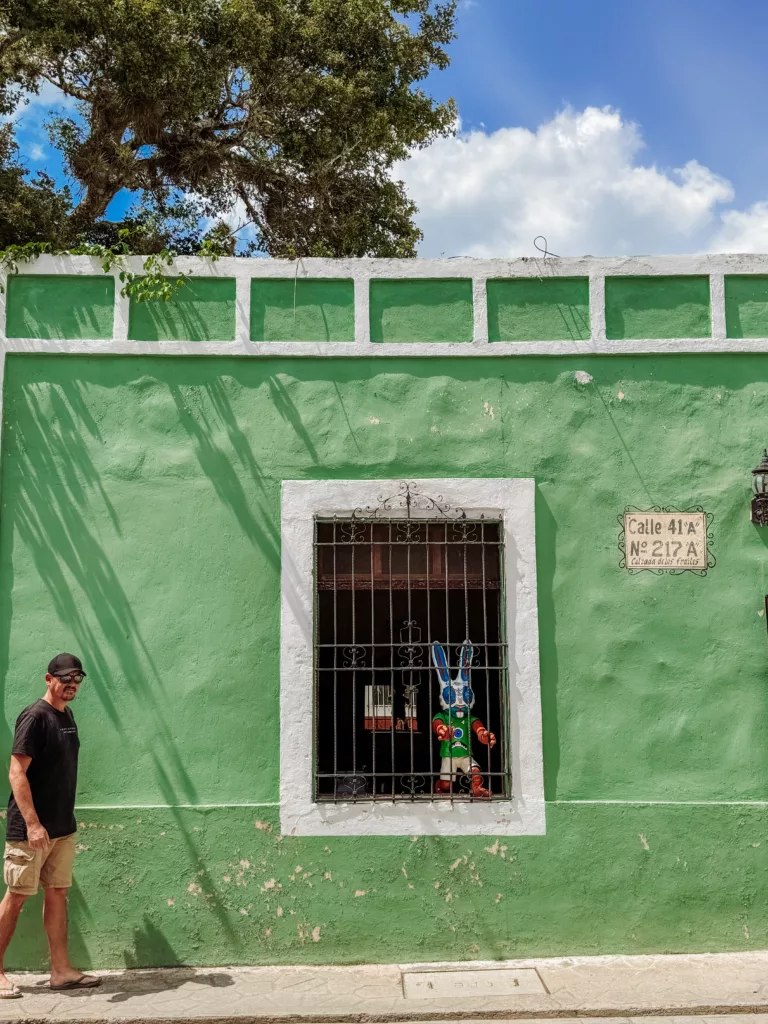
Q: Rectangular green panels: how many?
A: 7